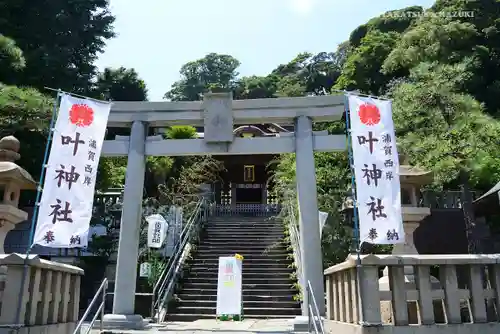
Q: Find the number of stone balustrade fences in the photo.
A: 2